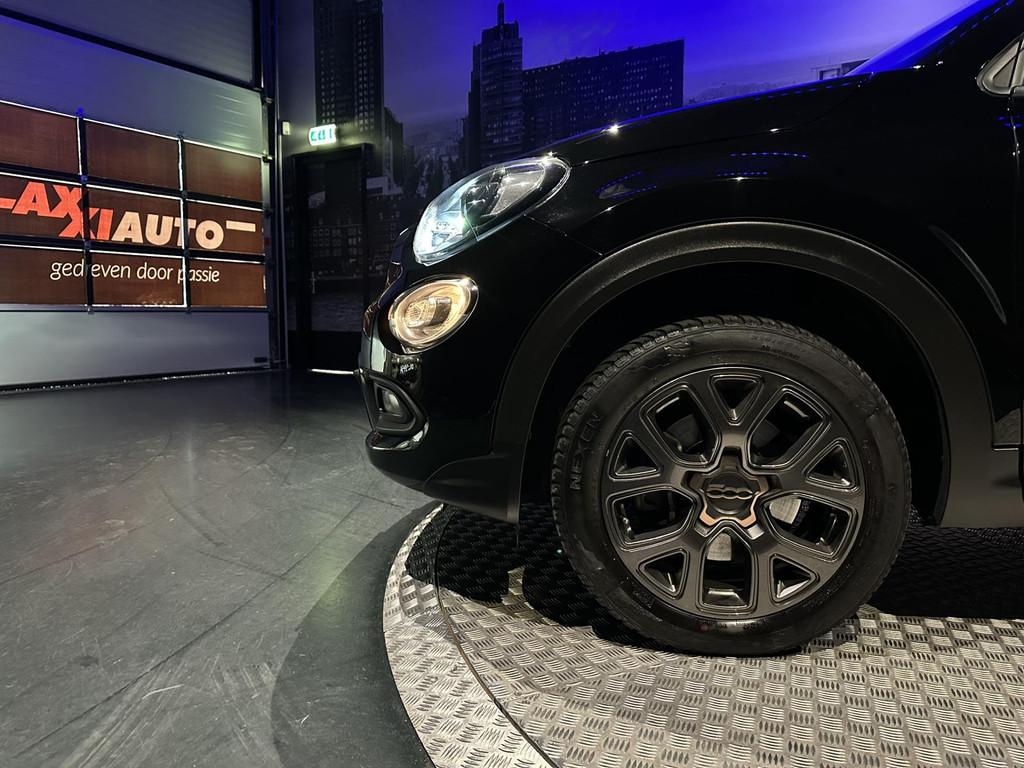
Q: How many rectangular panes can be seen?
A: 9